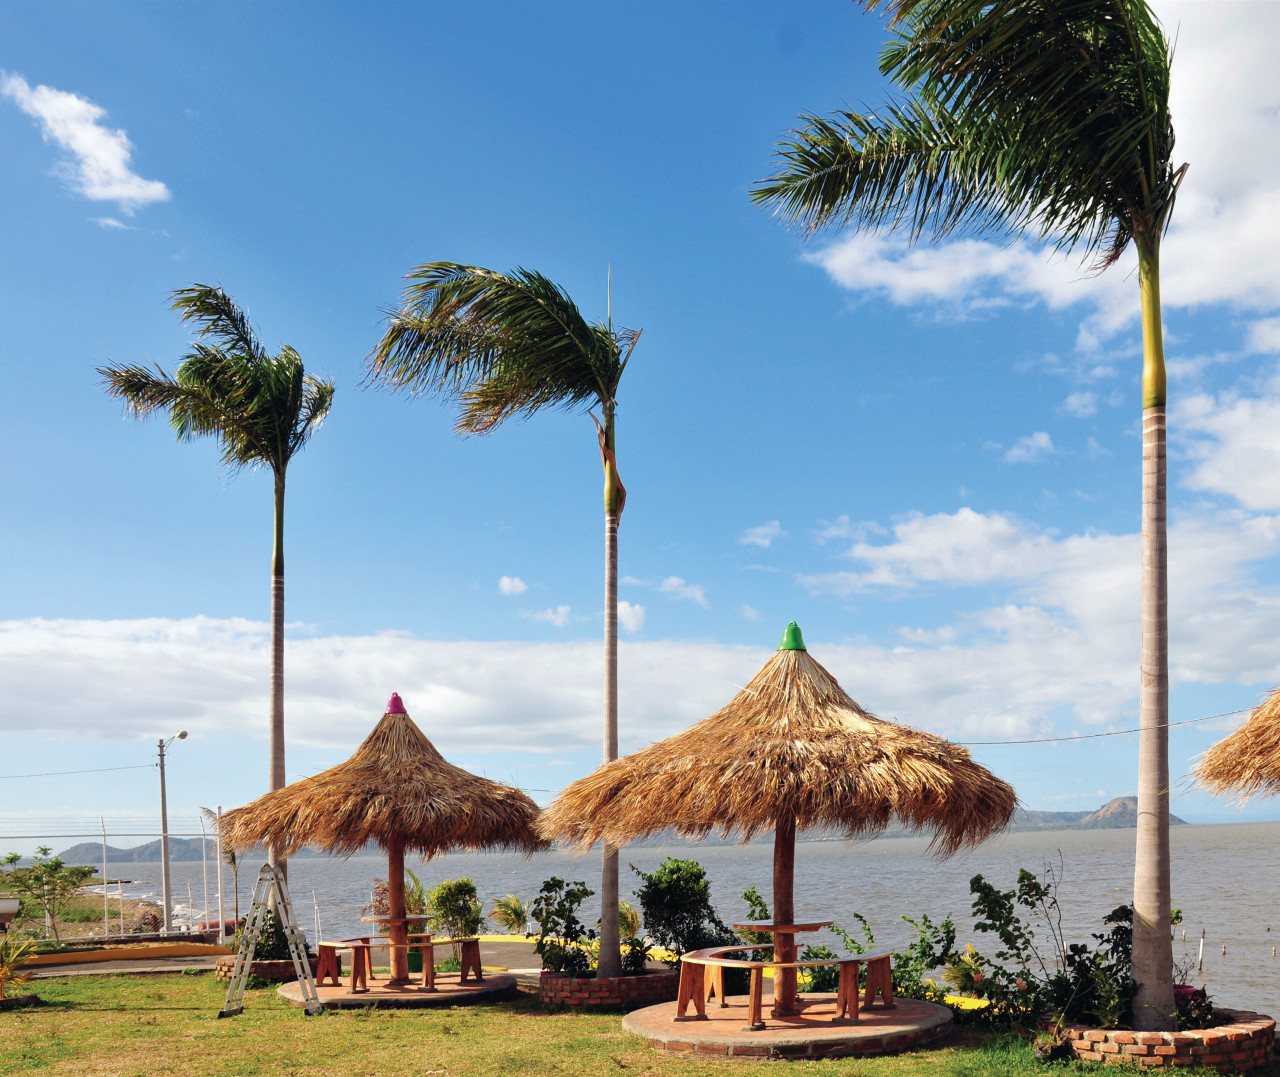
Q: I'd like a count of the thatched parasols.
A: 3